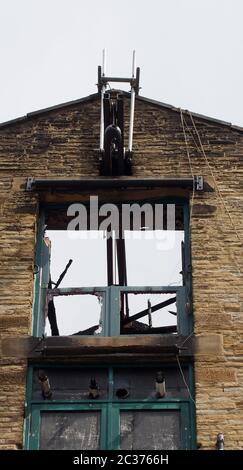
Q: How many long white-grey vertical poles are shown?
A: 2